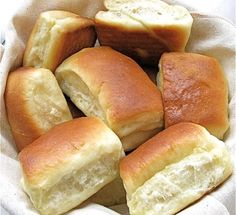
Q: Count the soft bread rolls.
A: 7